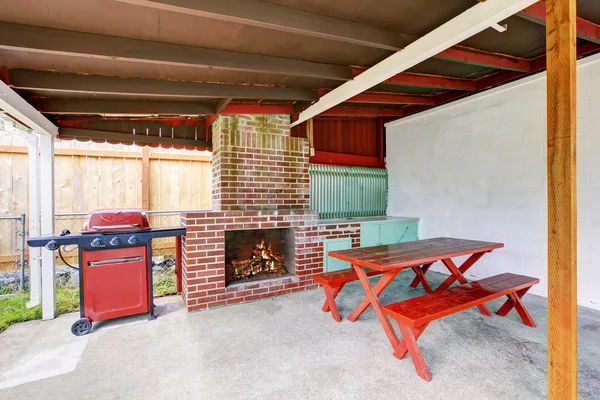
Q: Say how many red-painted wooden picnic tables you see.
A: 1